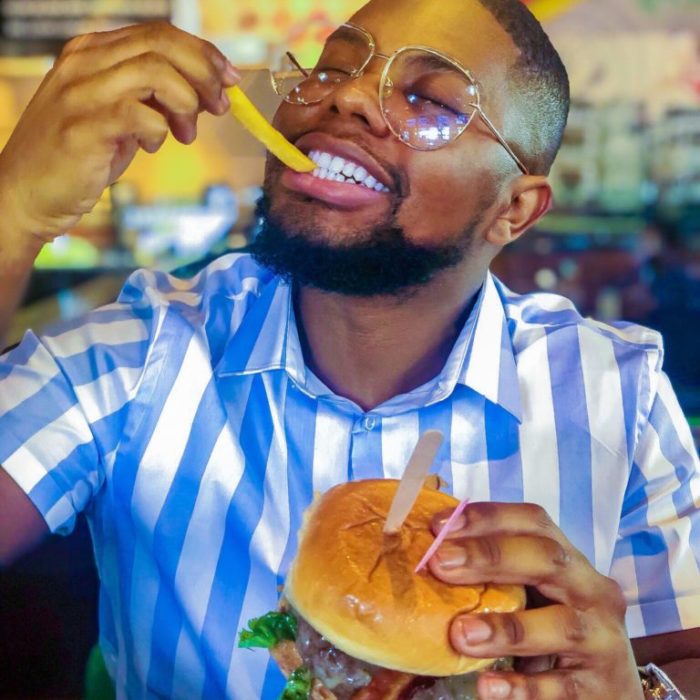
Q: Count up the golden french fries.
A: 1